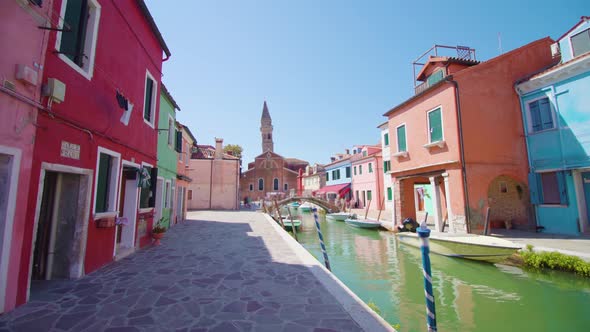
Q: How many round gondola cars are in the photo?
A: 0